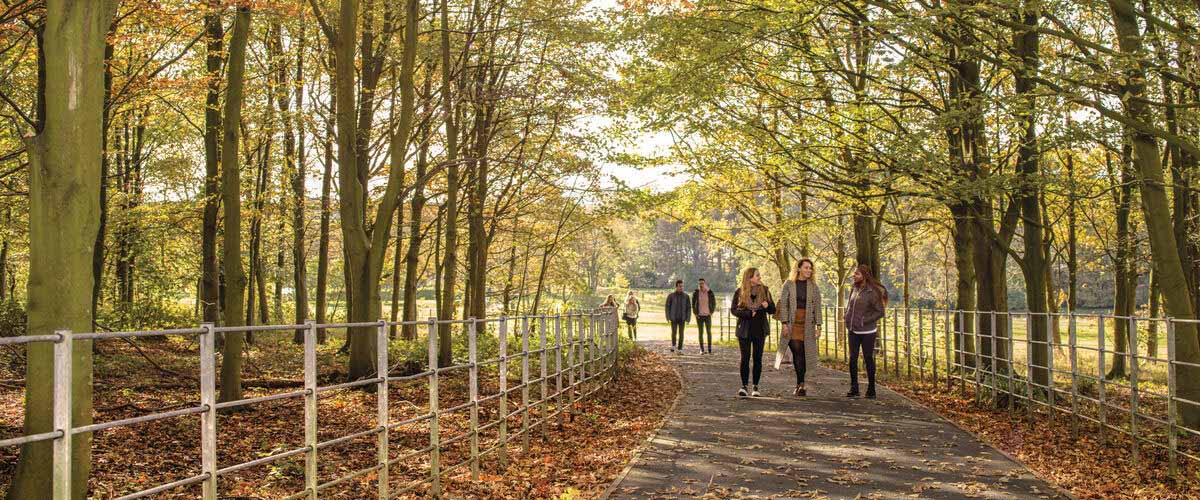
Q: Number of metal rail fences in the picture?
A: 2